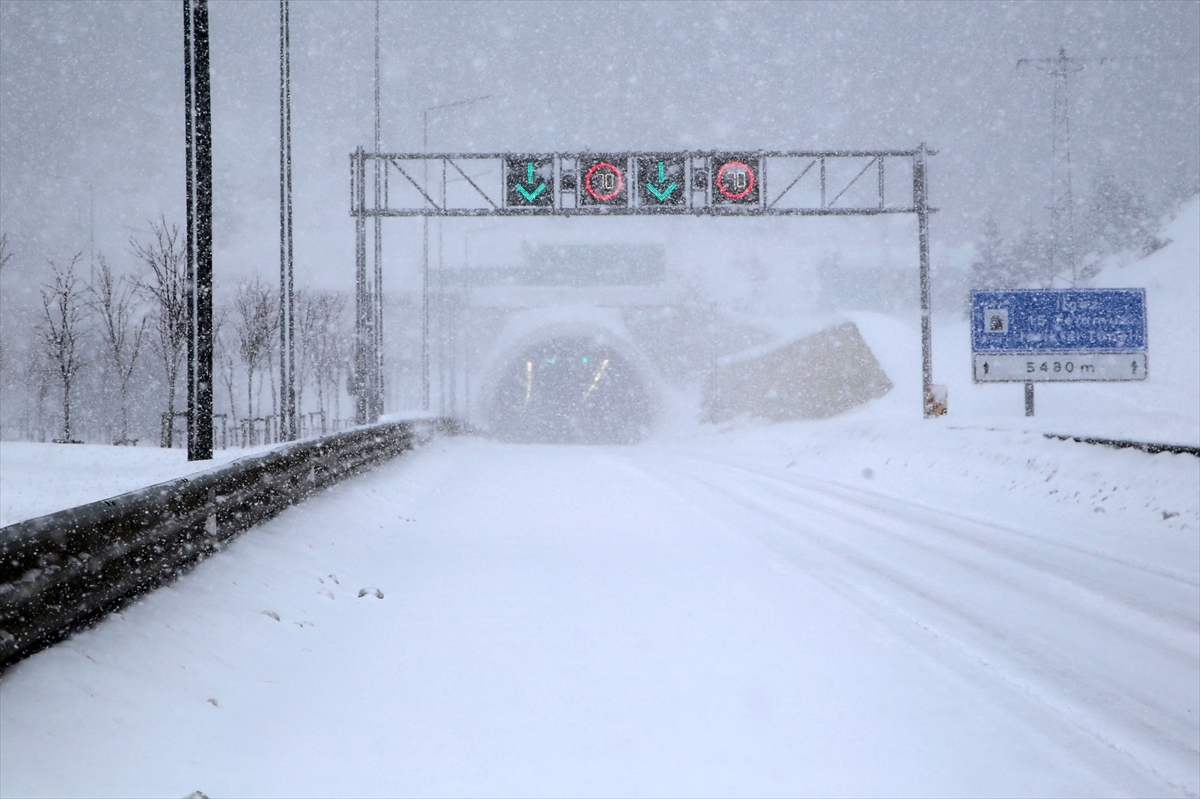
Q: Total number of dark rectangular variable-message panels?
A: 4